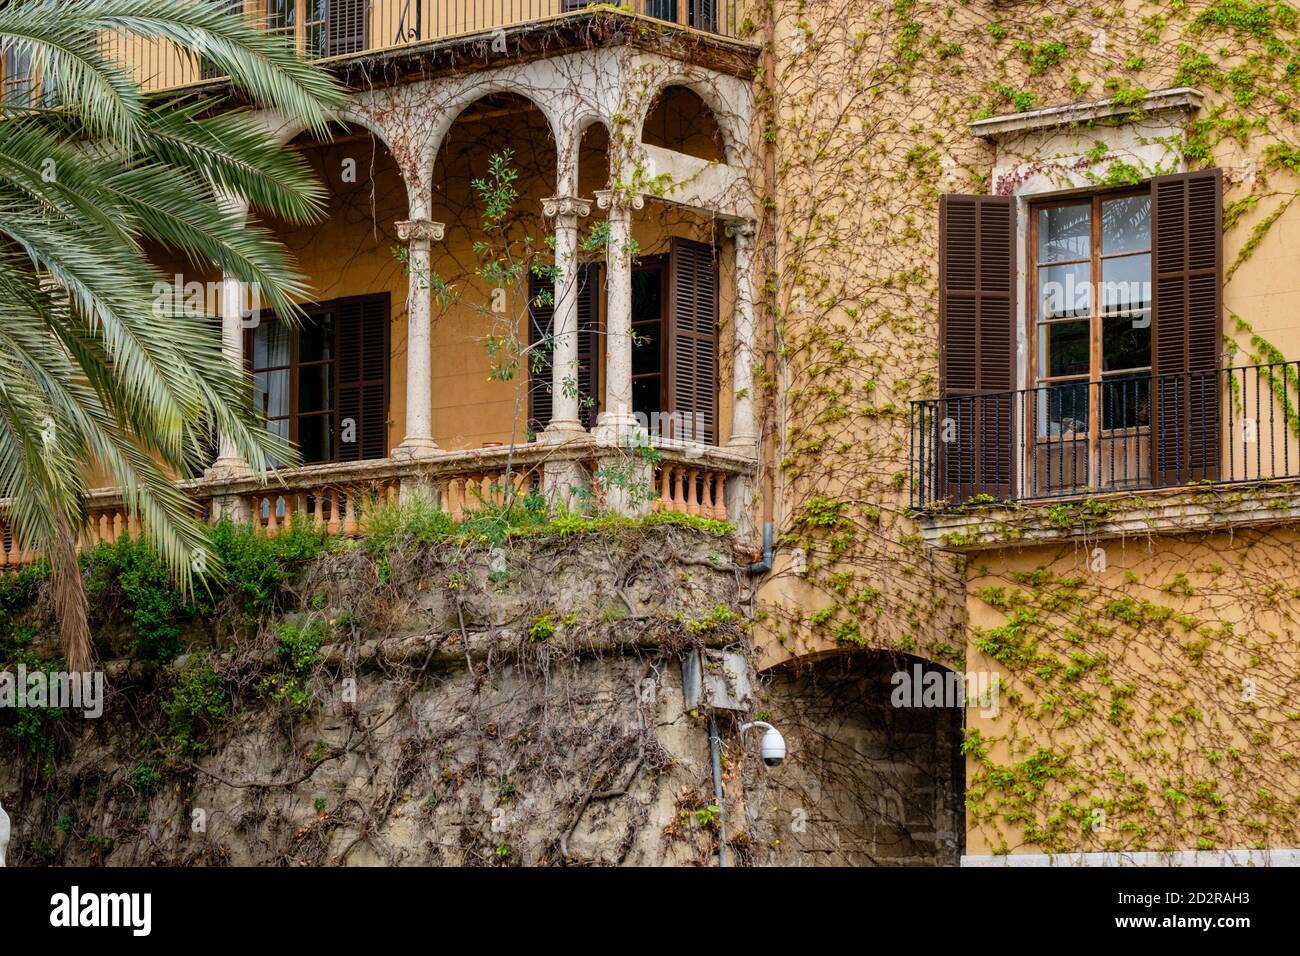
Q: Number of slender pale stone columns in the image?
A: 5